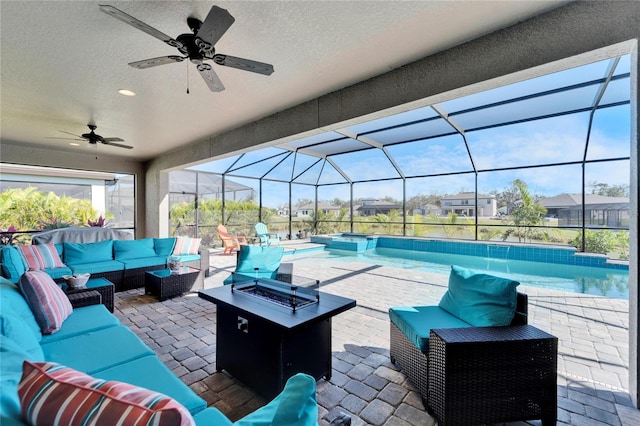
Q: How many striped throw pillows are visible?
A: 4